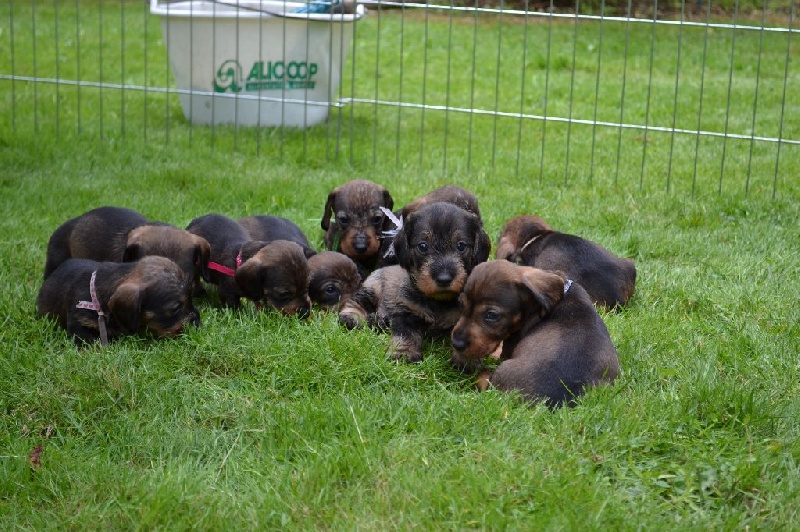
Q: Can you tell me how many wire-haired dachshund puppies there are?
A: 9